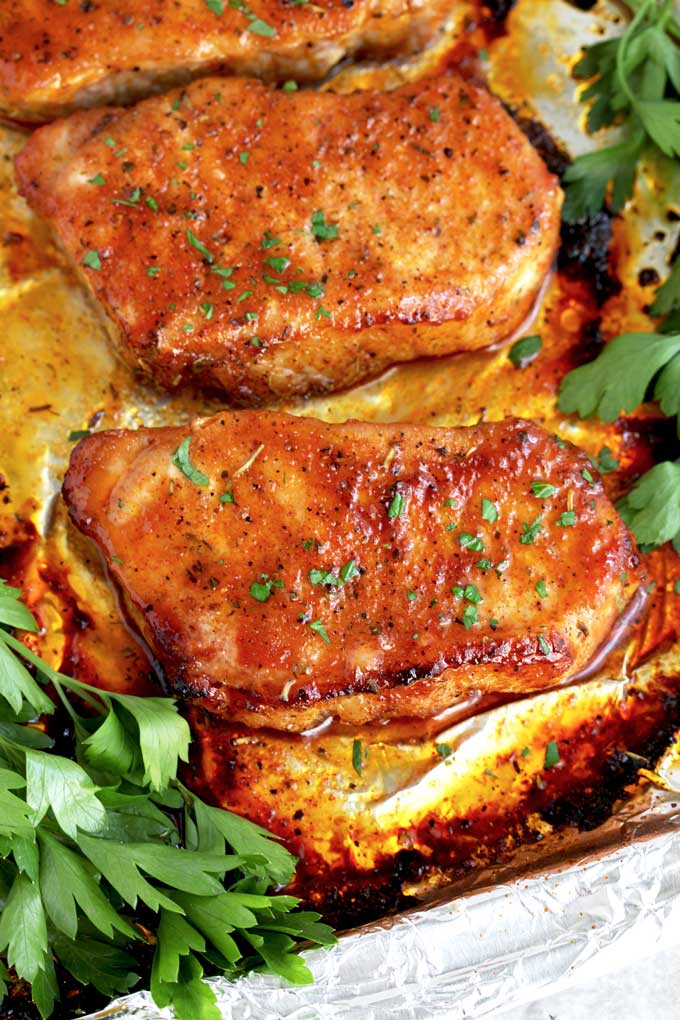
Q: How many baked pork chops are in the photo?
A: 3